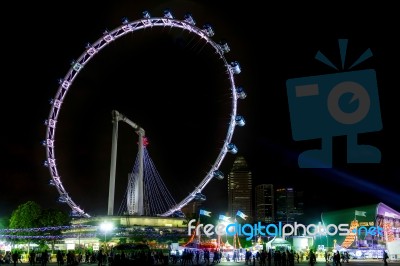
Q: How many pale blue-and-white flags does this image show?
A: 3